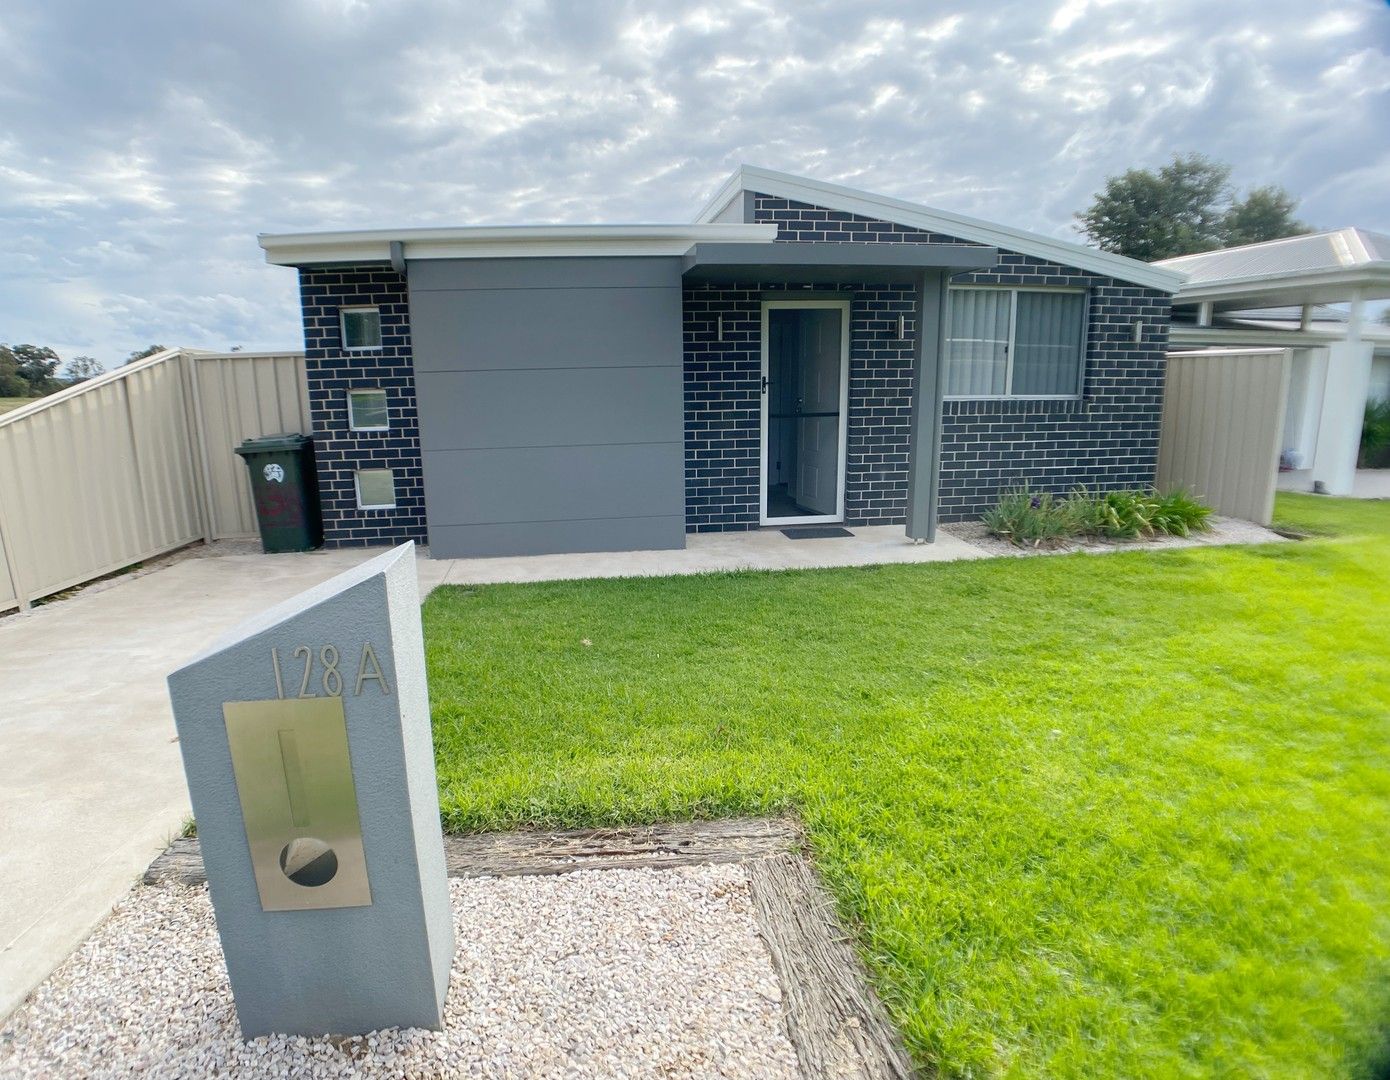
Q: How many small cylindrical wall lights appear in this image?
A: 3